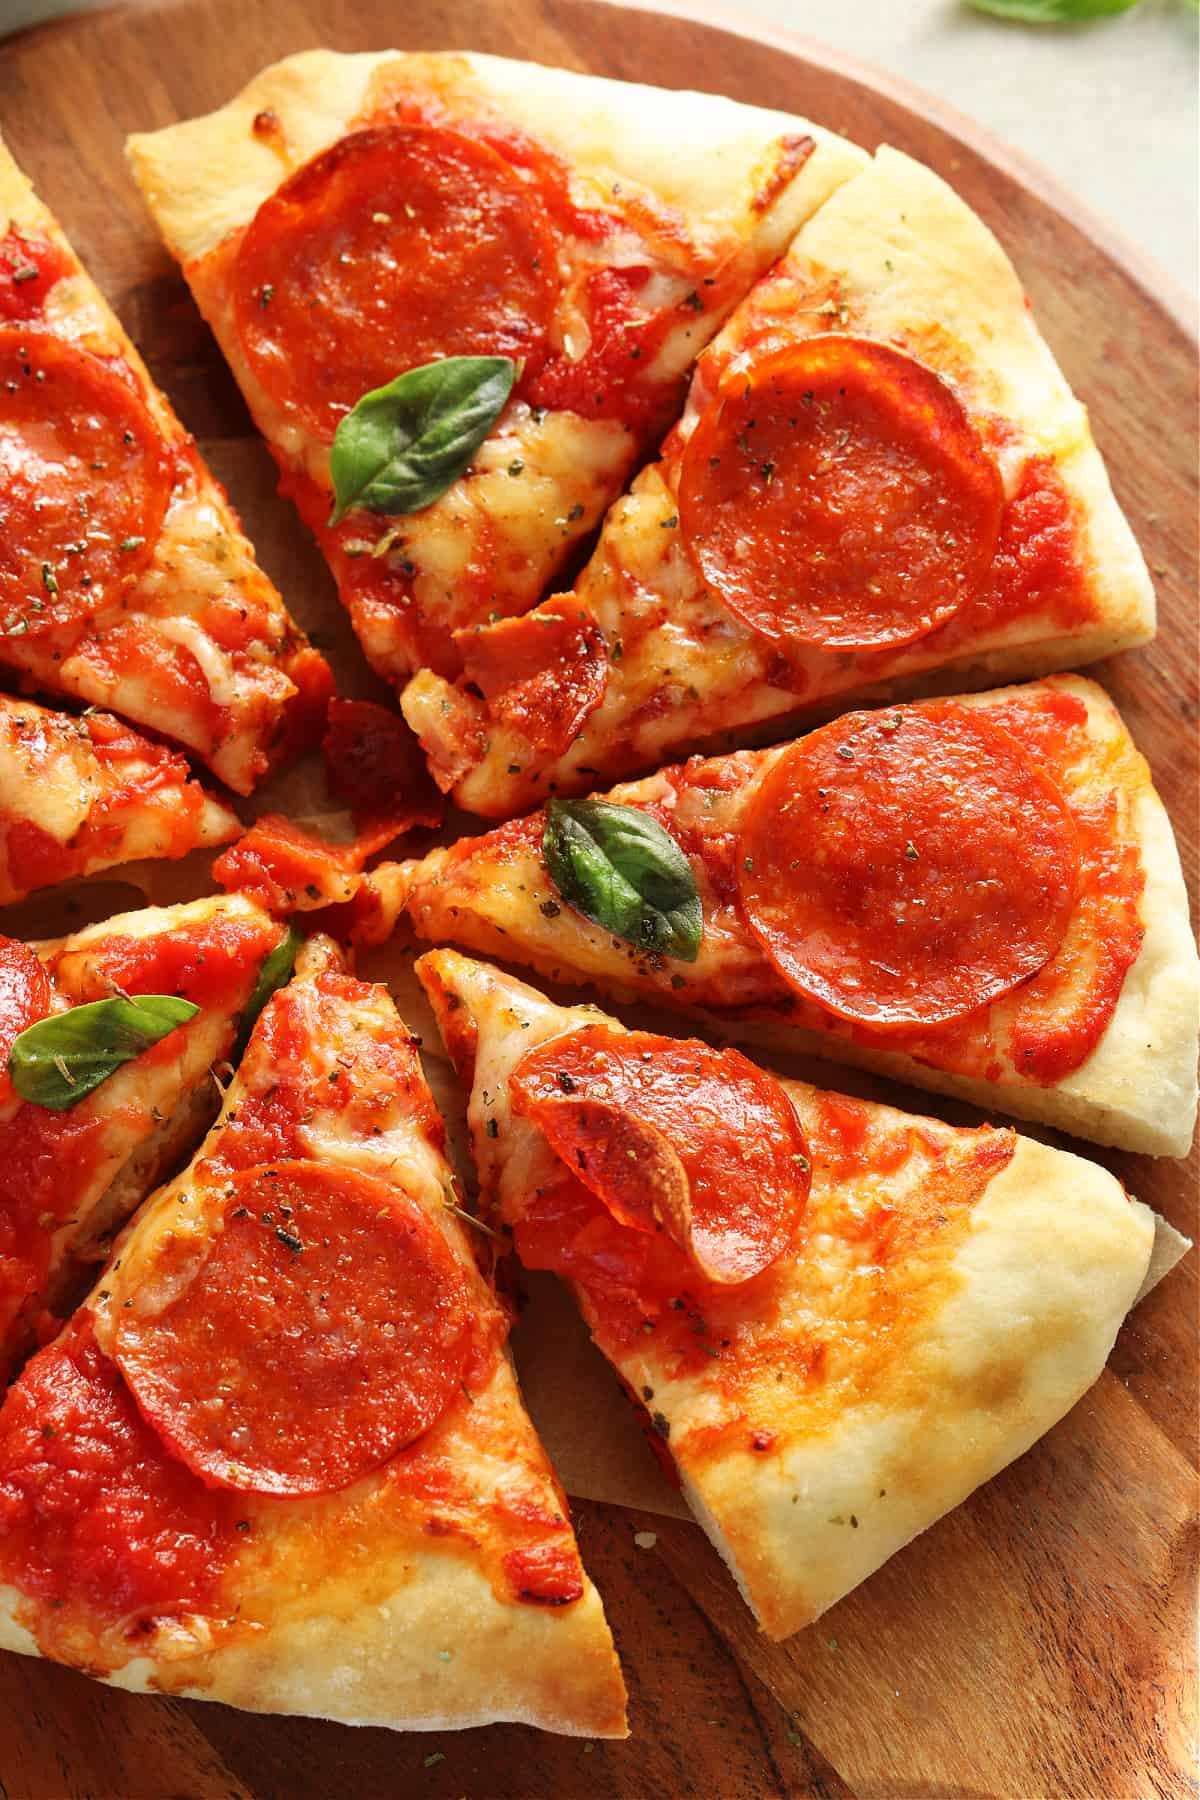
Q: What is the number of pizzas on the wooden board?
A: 1